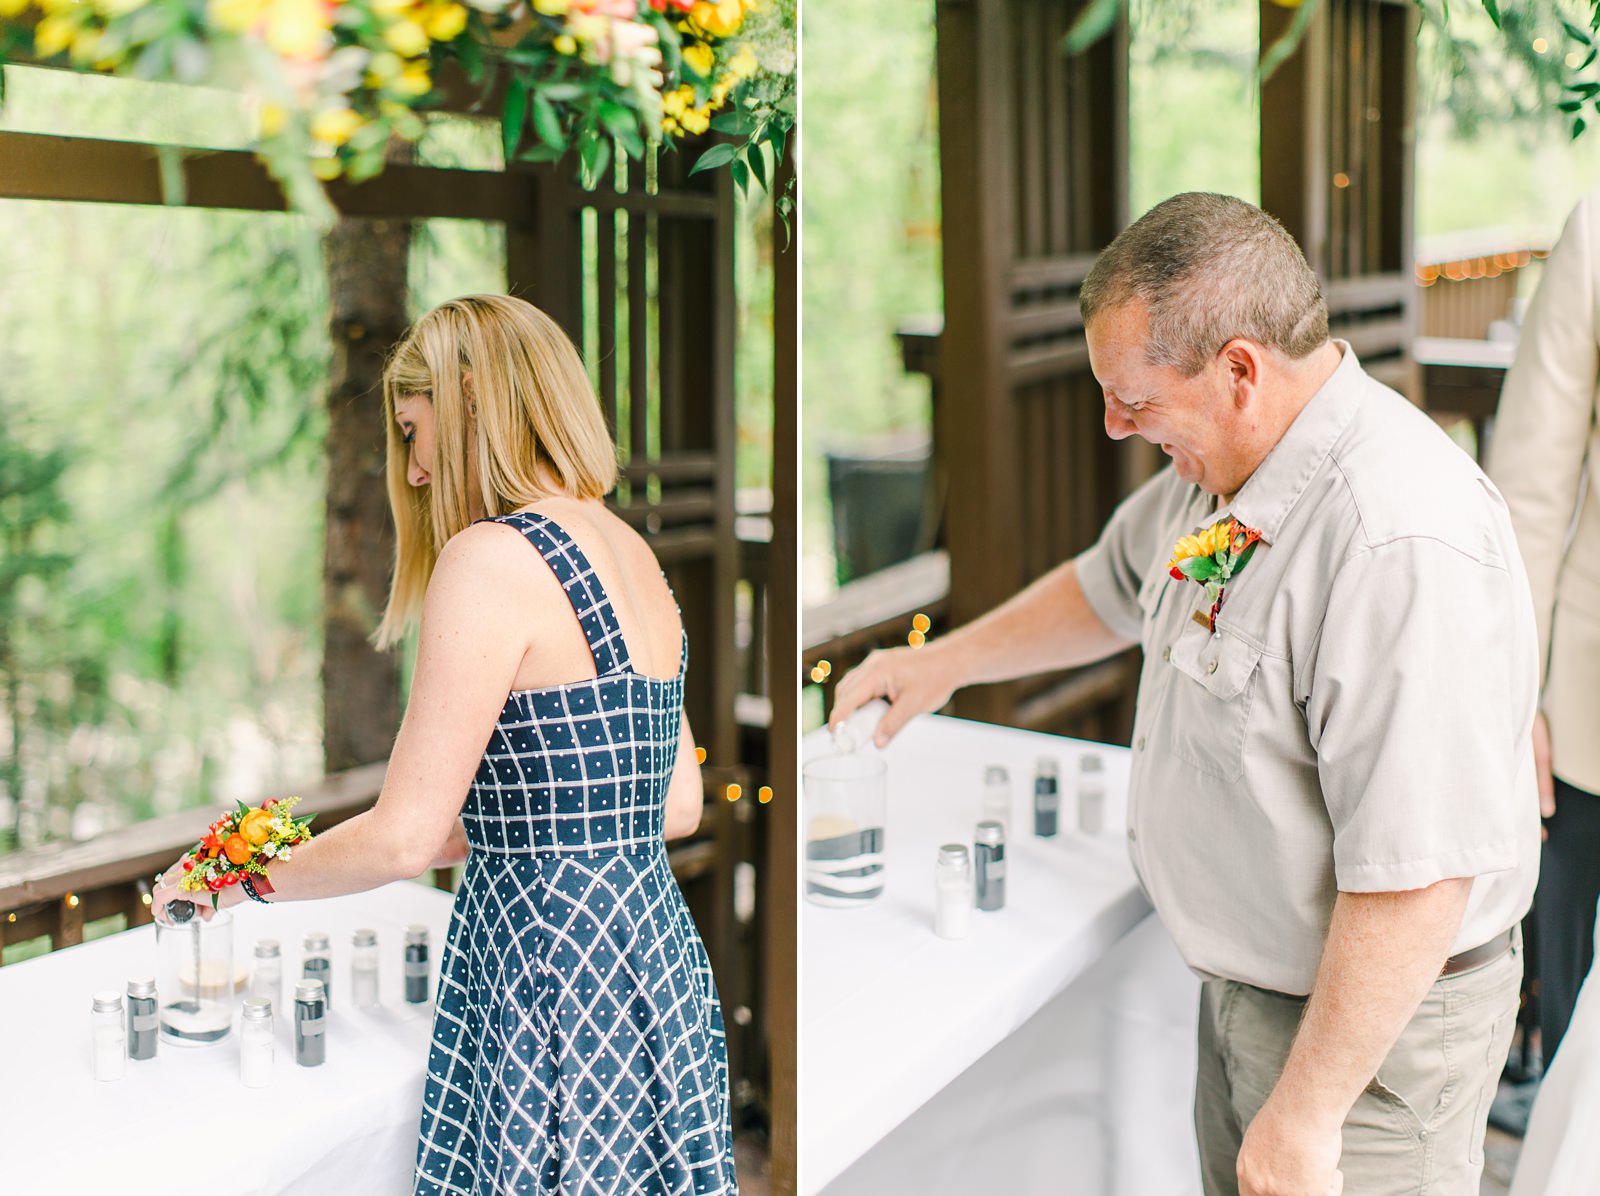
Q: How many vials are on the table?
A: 13